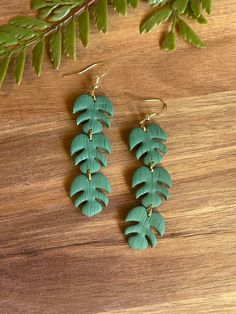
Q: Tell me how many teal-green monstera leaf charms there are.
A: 6